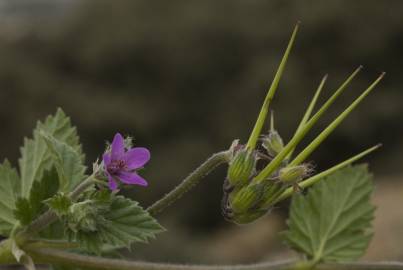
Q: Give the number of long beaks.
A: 5